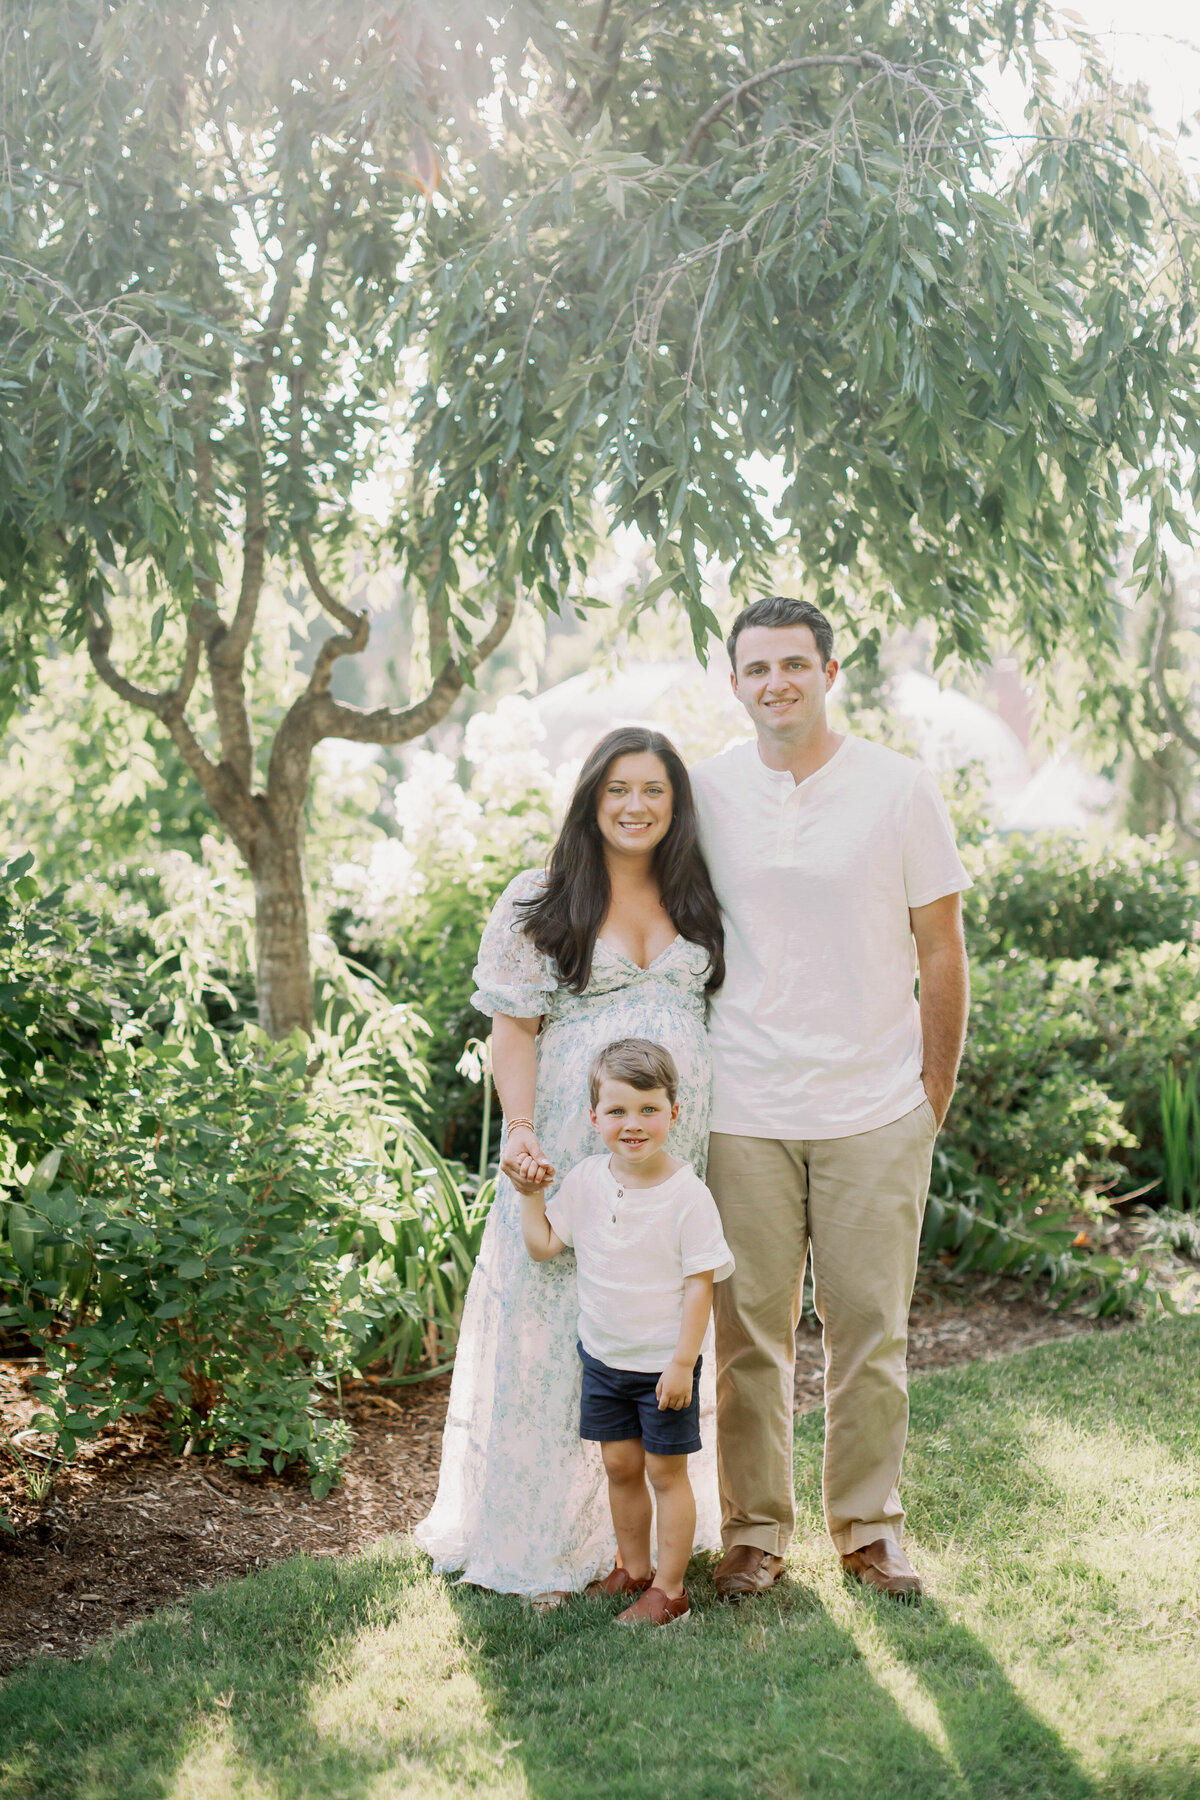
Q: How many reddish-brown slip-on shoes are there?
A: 2